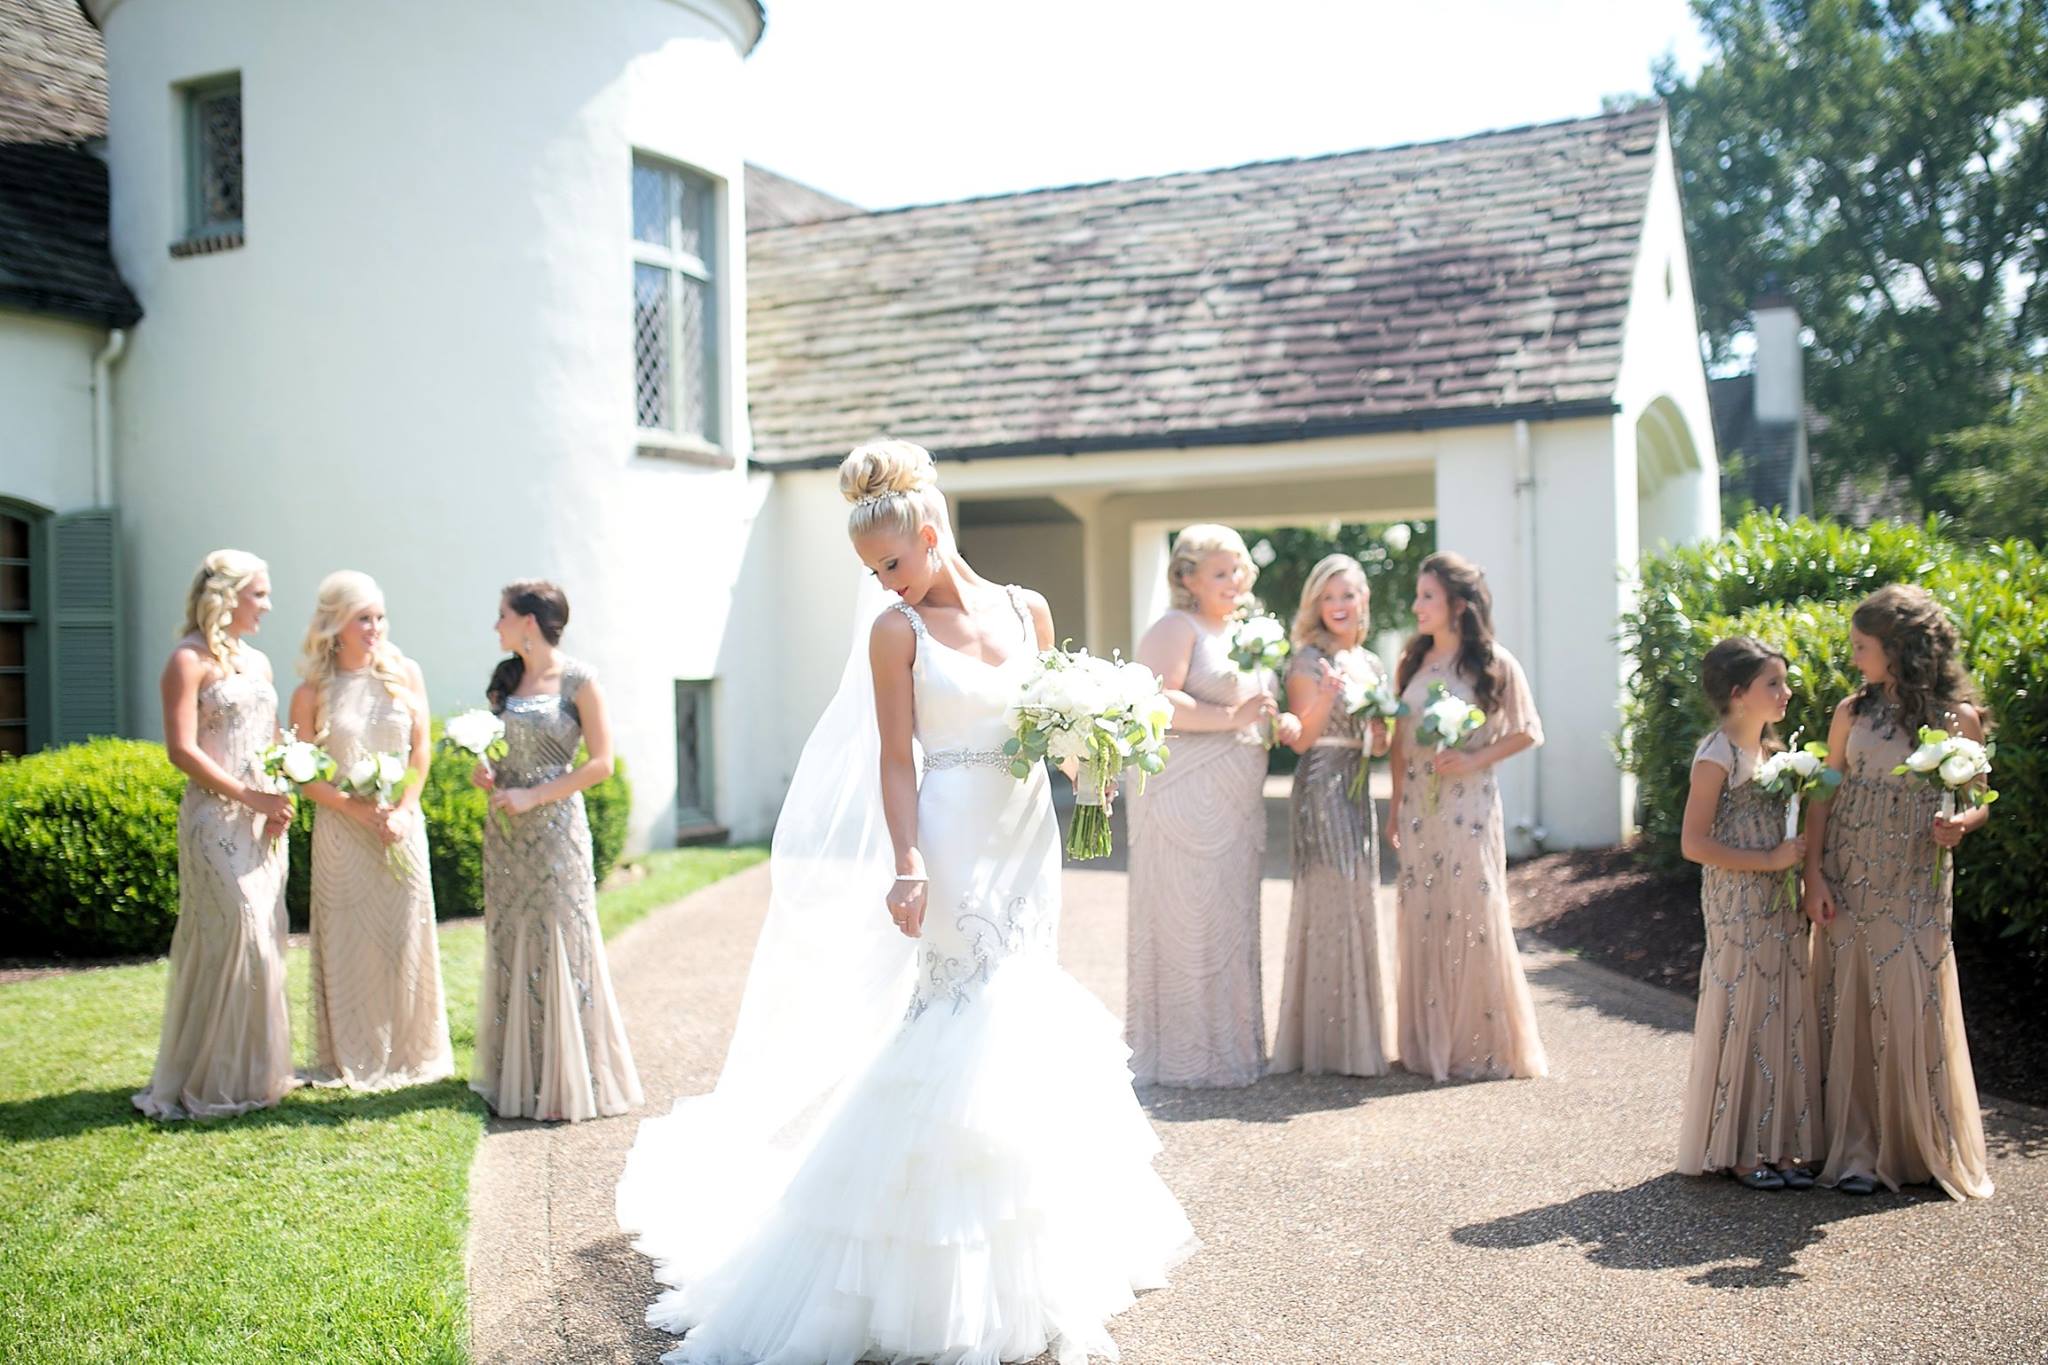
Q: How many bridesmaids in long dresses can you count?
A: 8